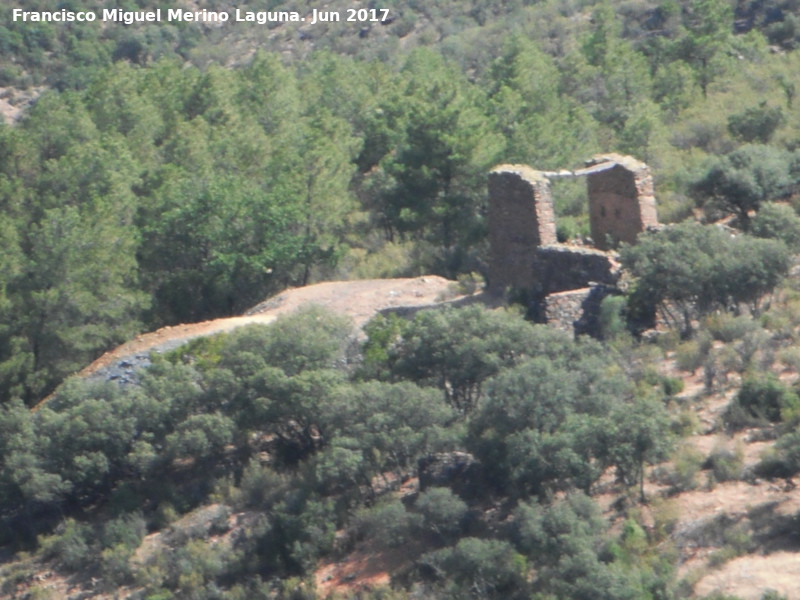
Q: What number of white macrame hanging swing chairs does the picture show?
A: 0